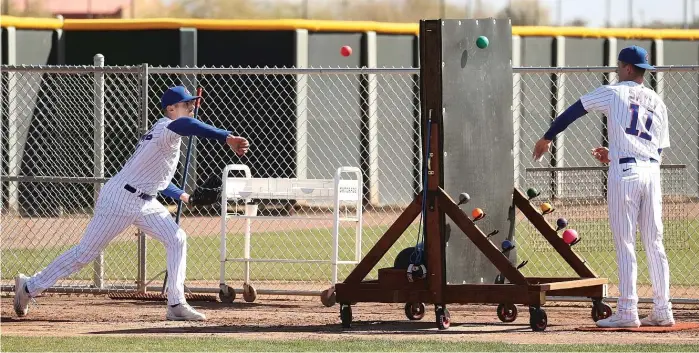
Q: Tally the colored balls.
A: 9